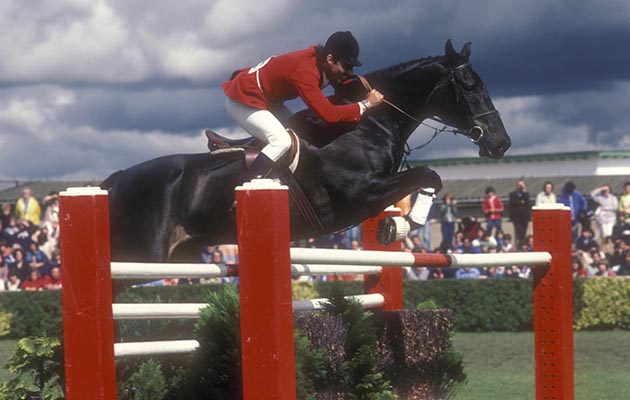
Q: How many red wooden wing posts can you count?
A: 4